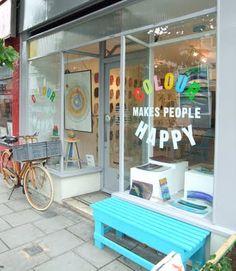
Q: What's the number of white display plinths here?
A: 3